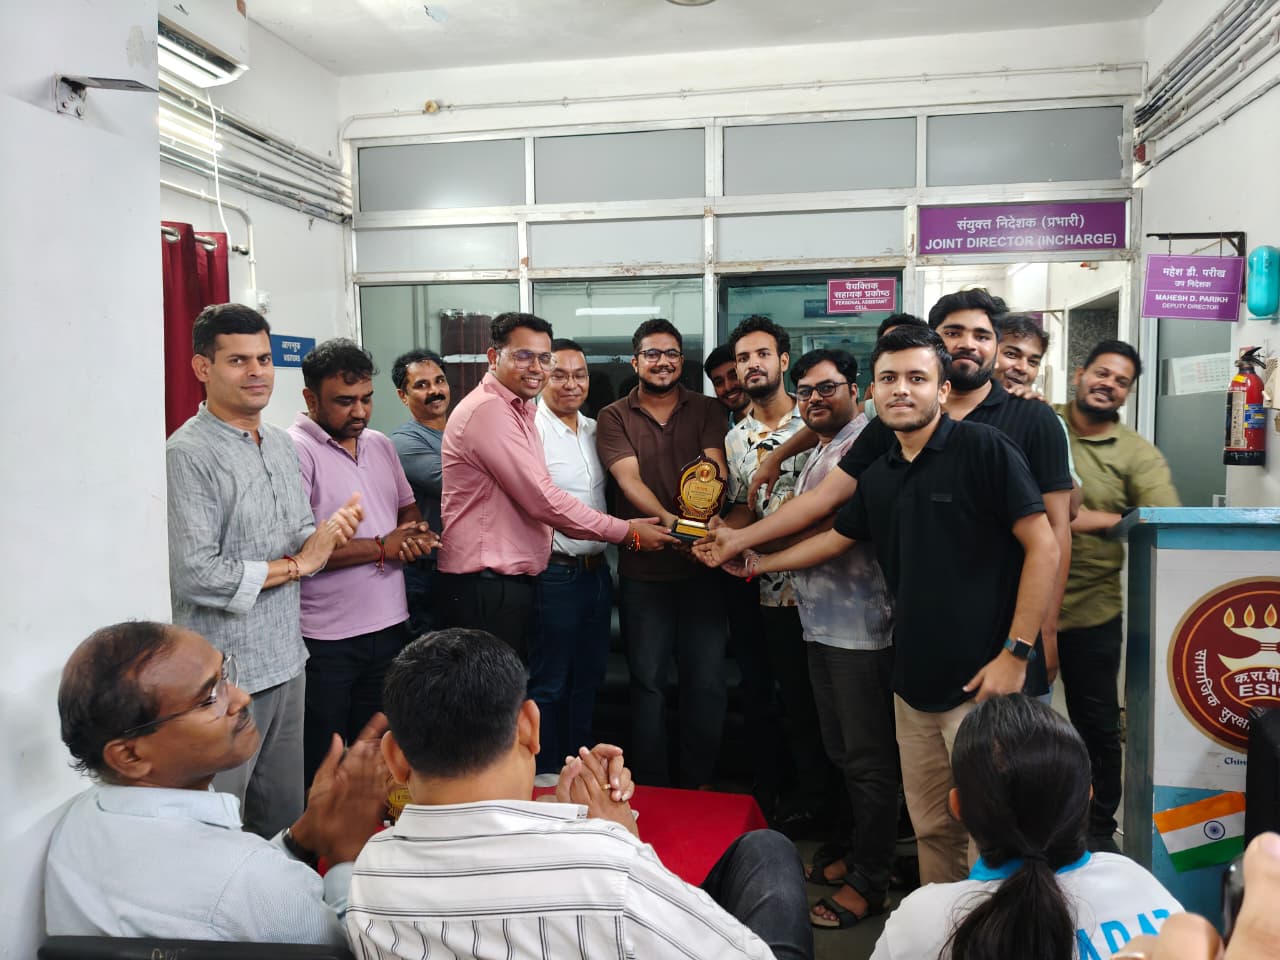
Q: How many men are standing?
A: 14